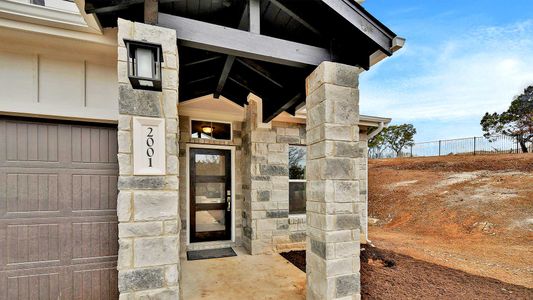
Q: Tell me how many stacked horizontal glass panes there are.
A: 3